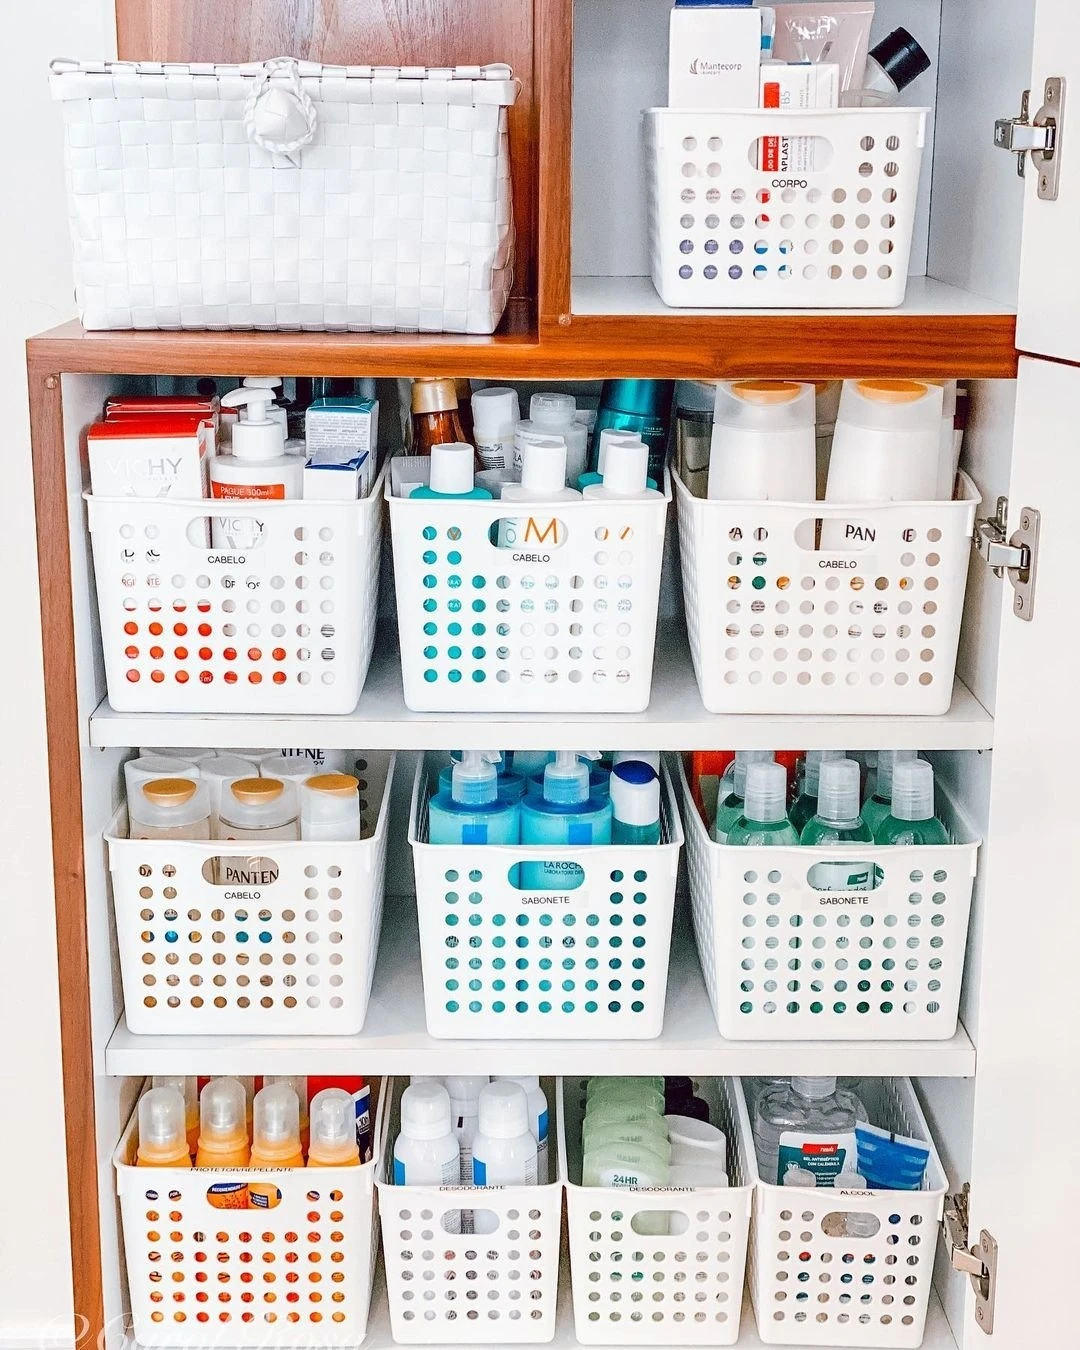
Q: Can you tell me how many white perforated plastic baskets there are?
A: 11